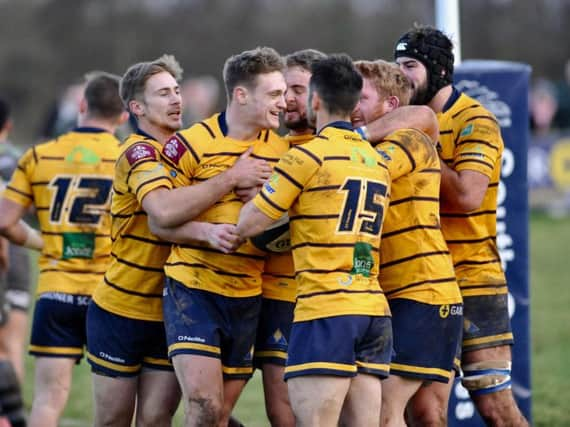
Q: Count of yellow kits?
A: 7